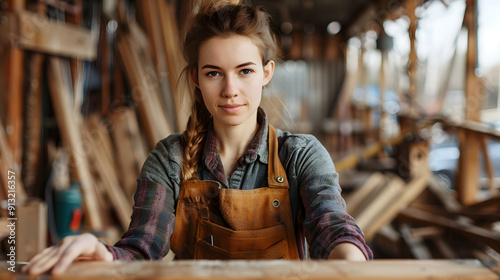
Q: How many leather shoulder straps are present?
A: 1